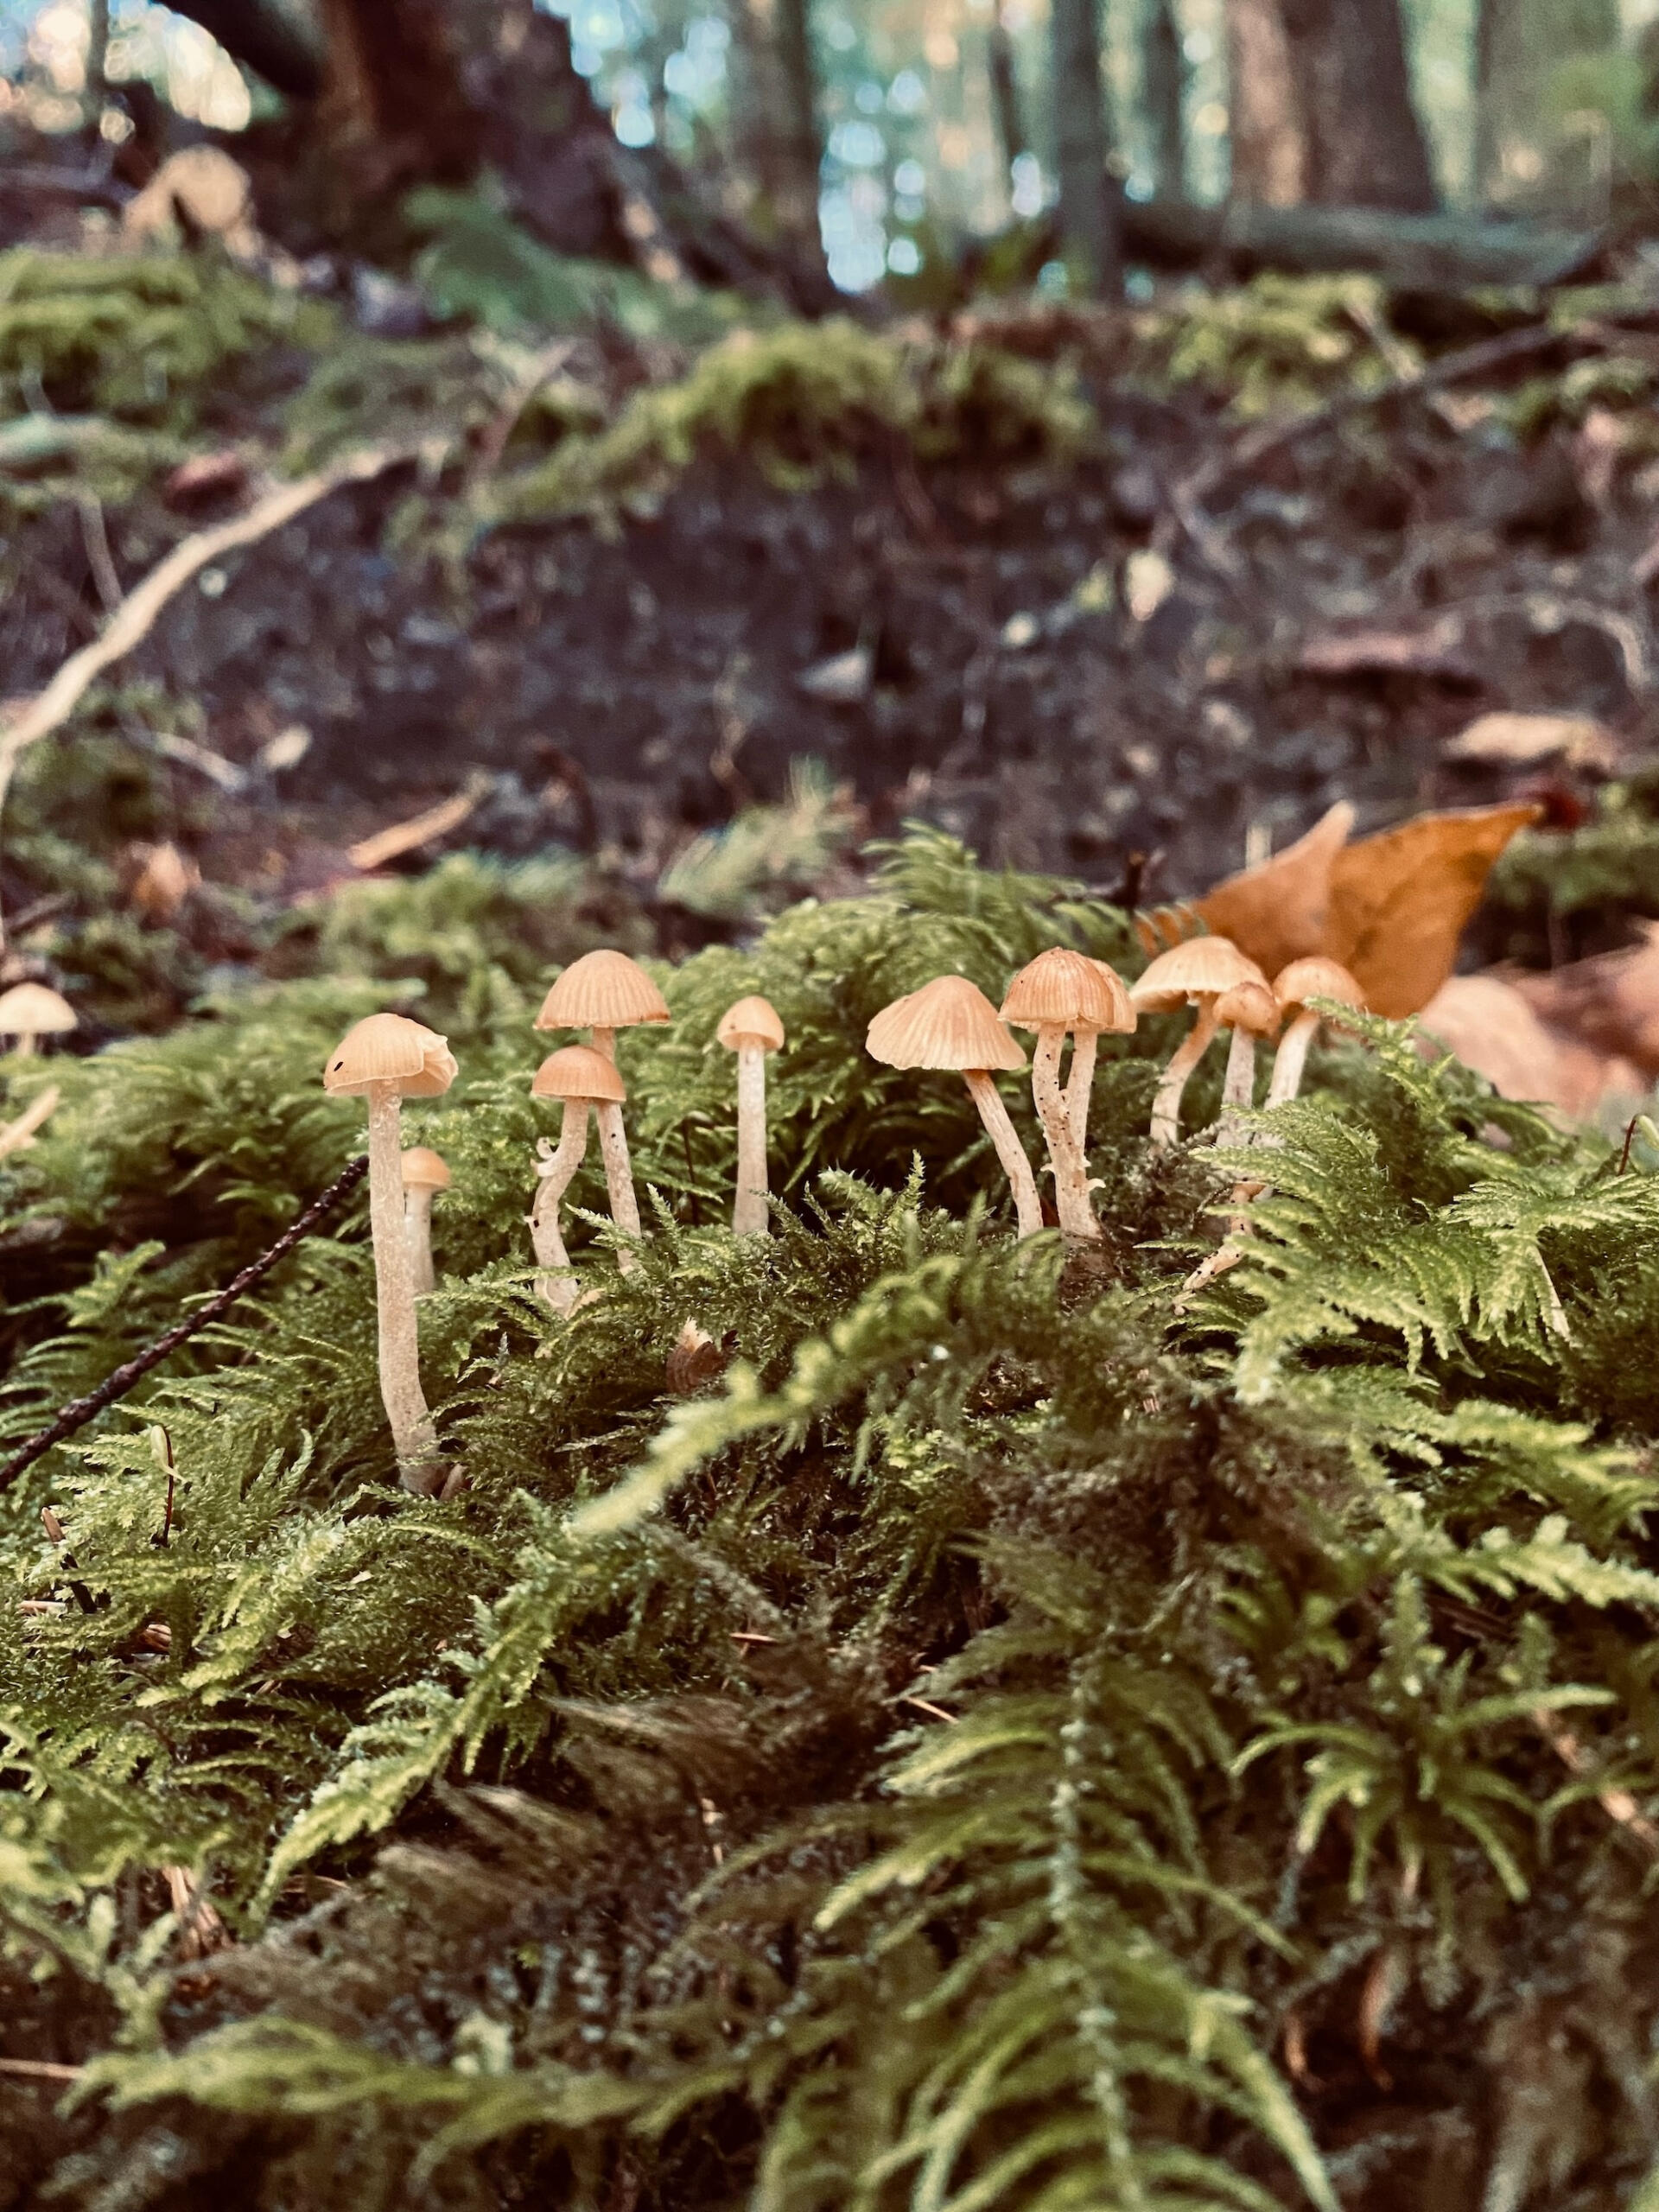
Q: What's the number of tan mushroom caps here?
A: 12